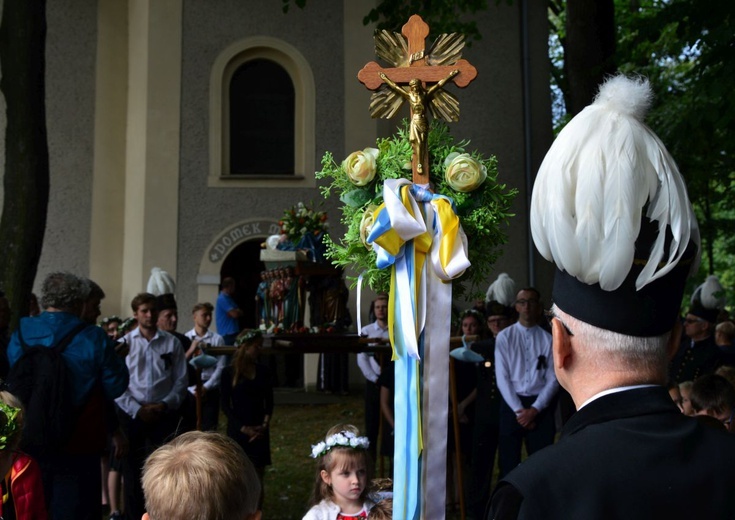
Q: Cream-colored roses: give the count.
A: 3